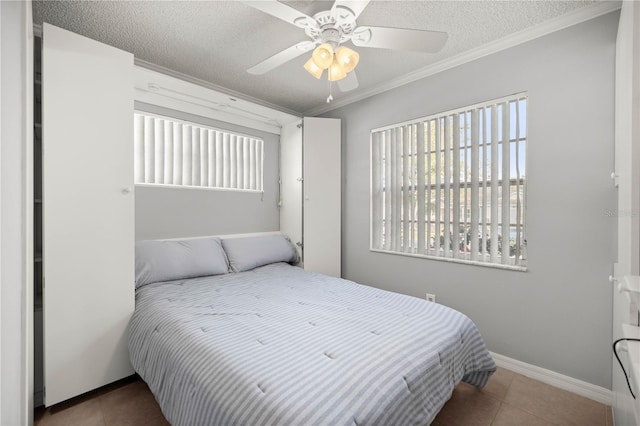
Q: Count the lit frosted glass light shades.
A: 4